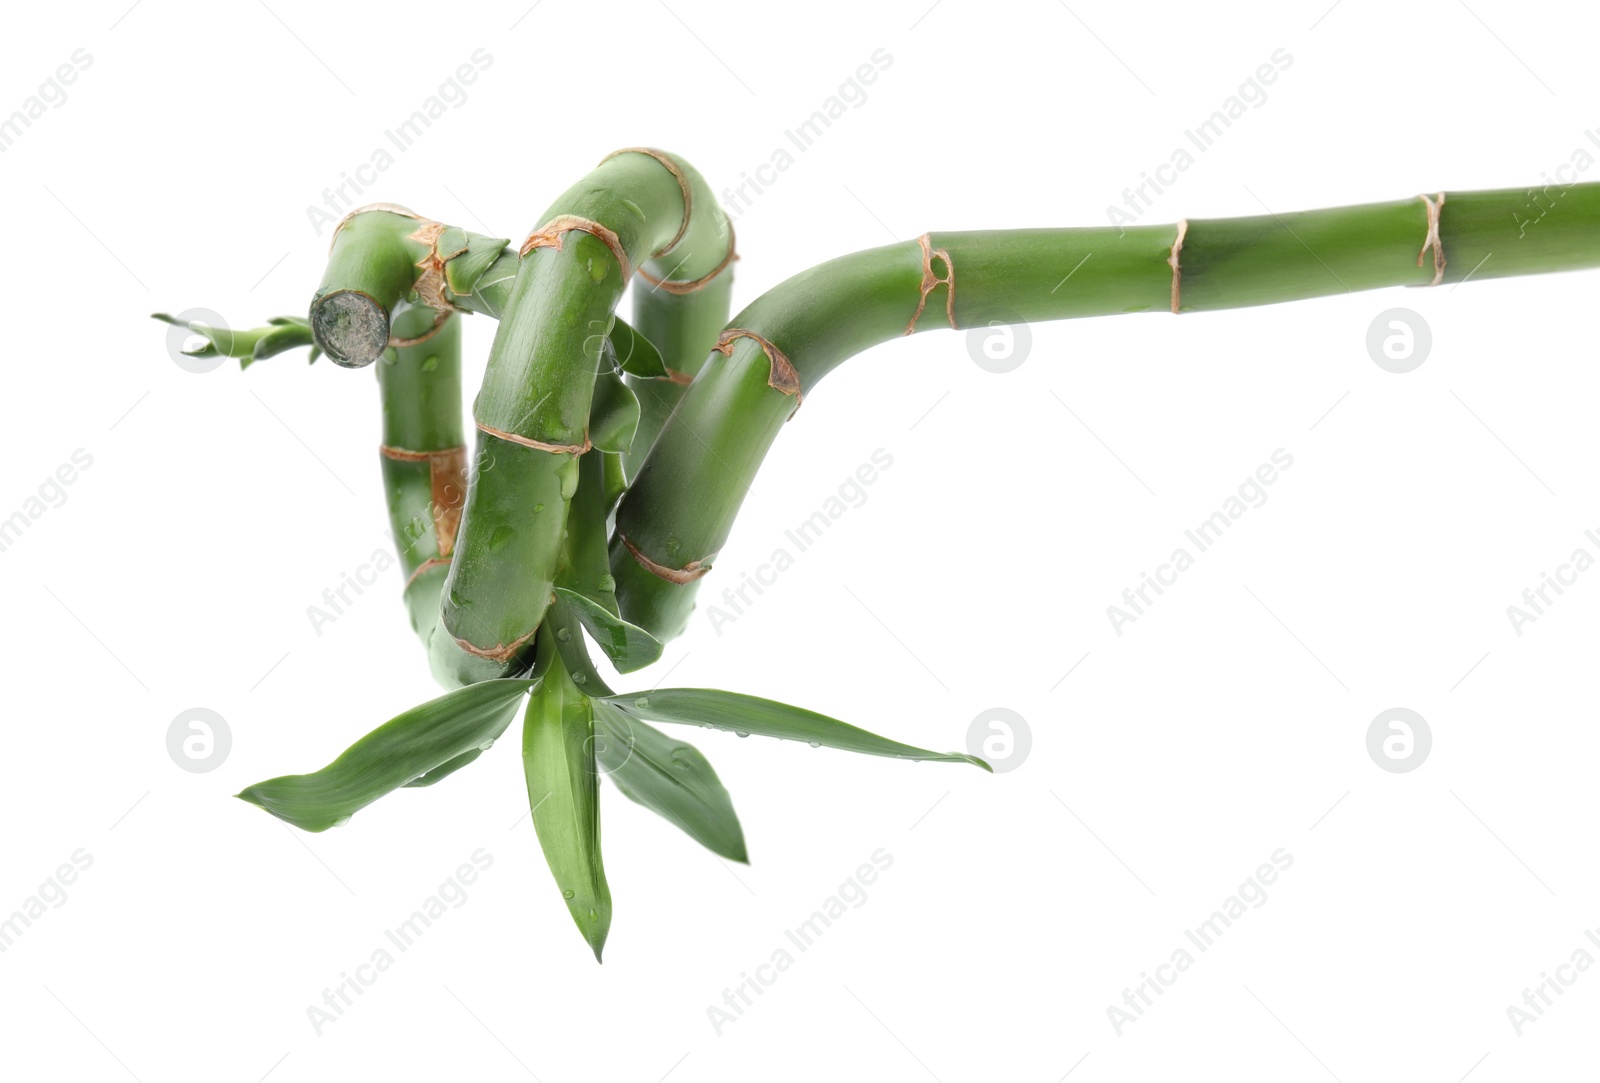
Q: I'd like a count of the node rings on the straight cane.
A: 3